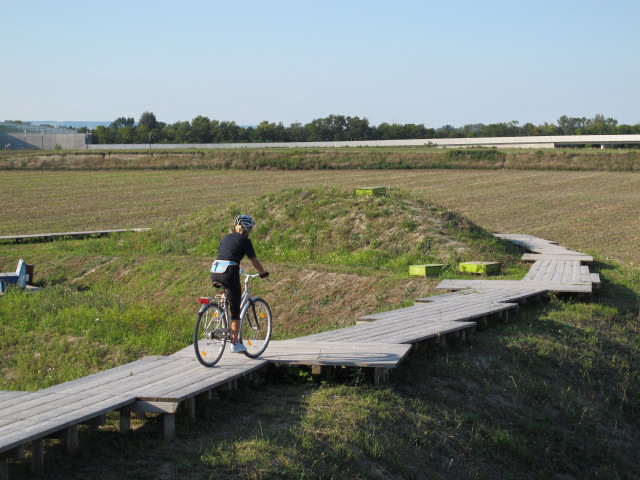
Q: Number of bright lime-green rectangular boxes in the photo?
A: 3